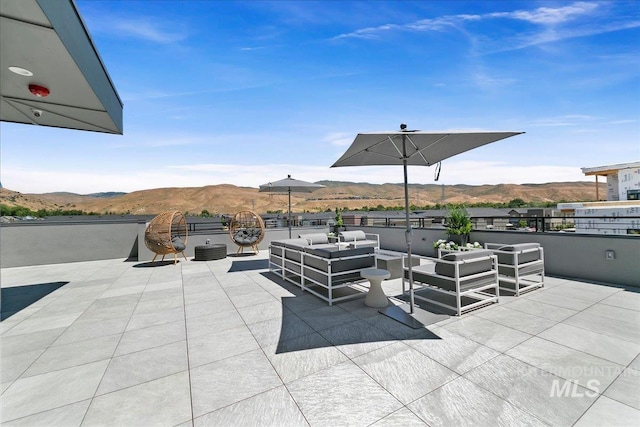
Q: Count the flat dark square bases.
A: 1